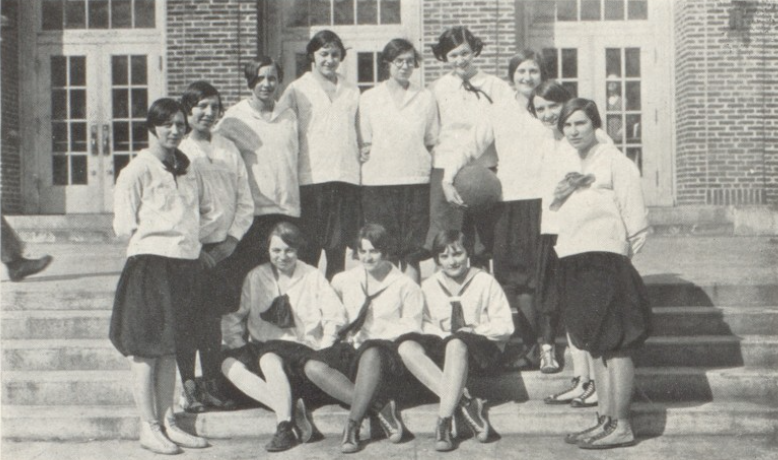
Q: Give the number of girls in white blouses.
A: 12